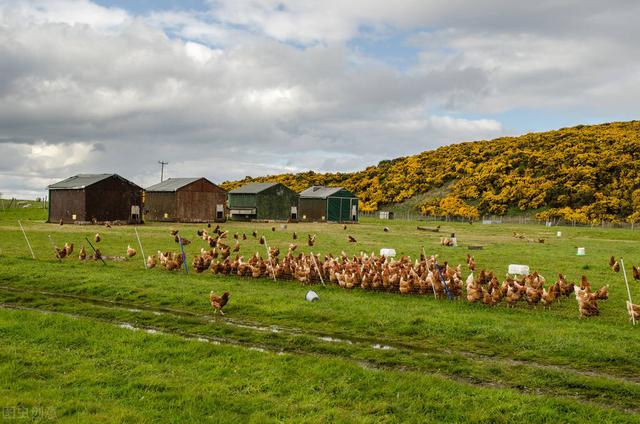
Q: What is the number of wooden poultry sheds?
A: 4